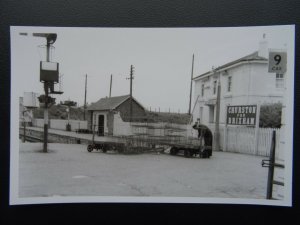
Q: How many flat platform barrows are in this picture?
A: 2